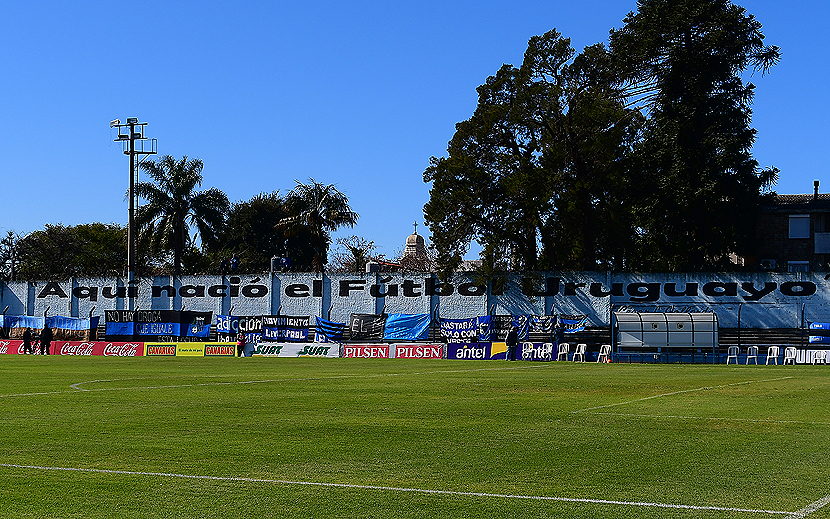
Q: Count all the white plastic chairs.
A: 10